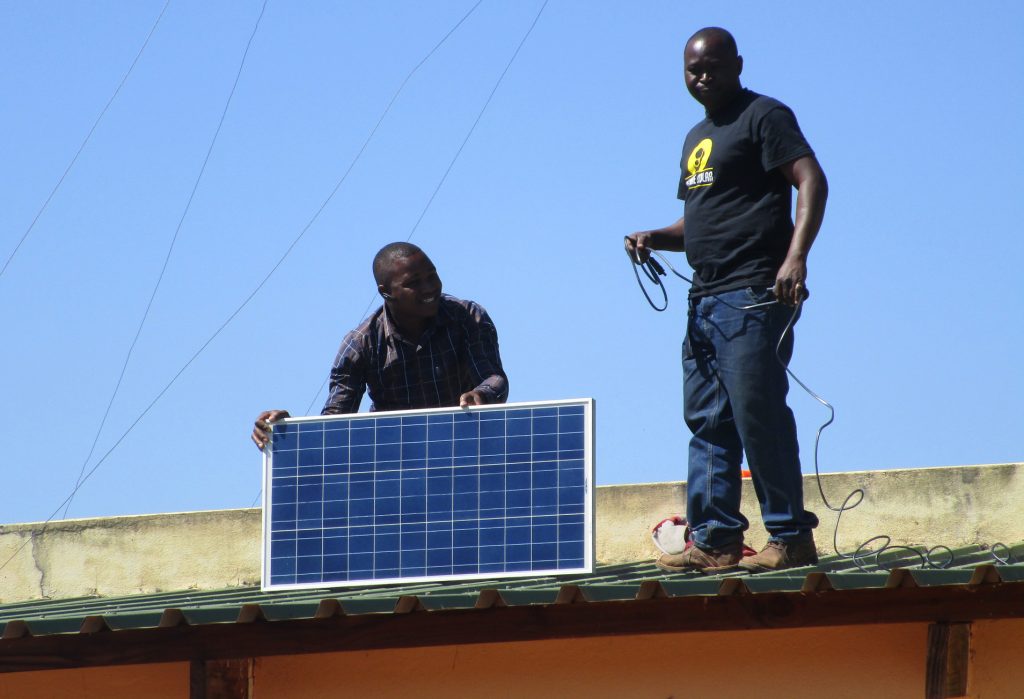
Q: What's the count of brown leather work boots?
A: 2